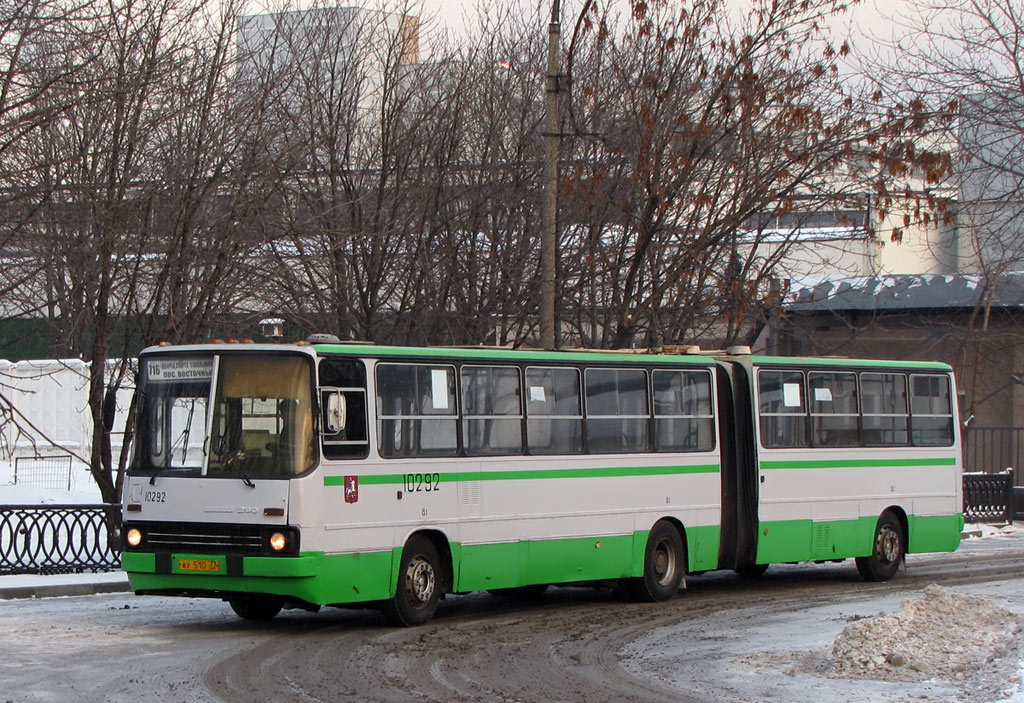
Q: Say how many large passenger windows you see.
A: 9